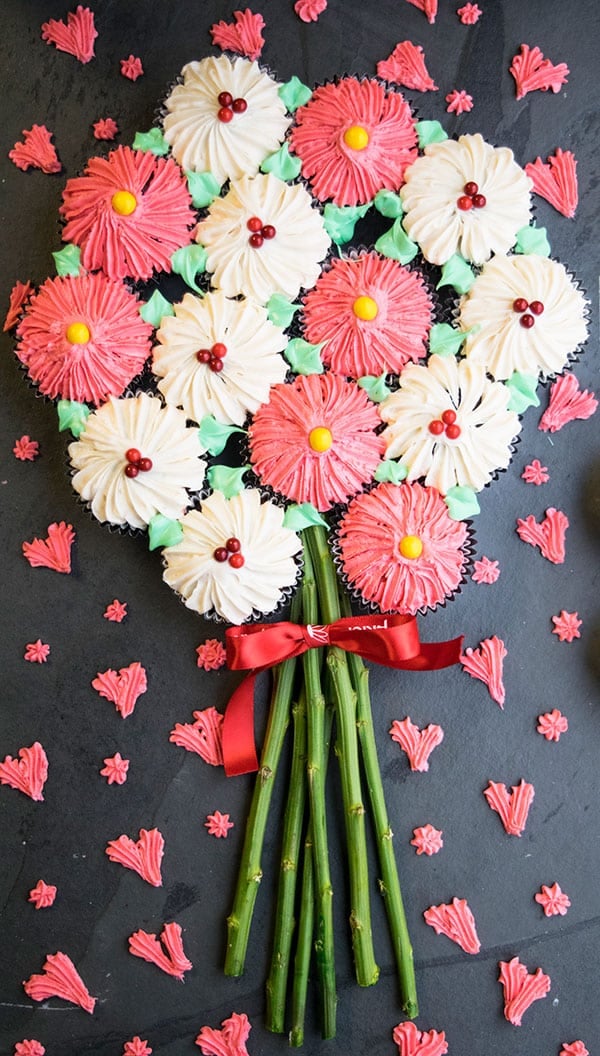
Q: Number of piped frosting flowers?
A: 14